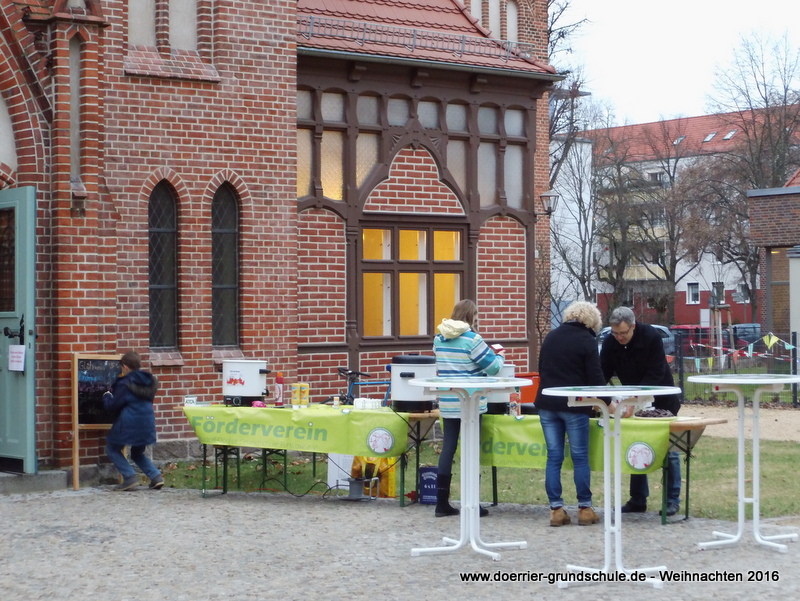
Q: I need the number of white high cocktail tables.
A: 3